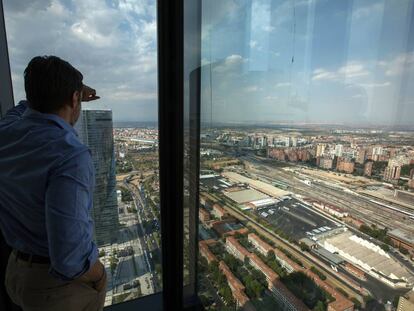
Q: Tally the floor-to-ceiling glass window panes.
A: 2